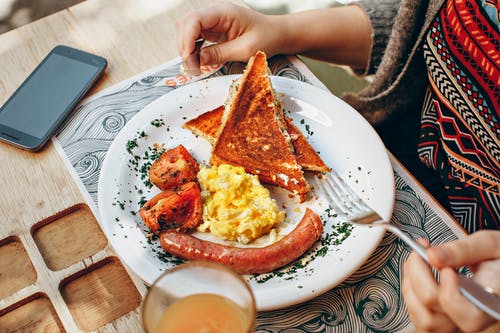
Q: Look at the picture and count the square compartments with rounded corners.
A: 4